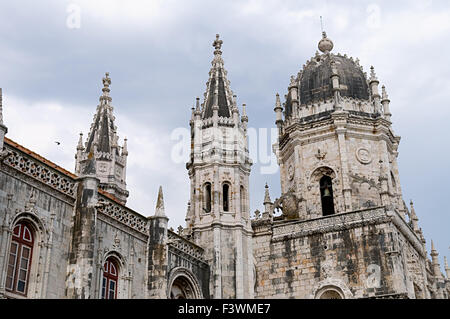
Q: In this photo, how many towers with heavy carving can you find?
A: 3